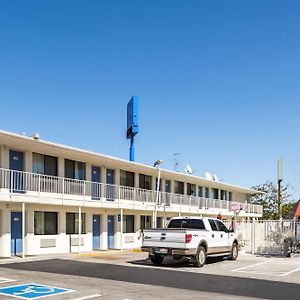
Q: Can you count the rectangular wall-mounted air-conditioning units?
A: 3